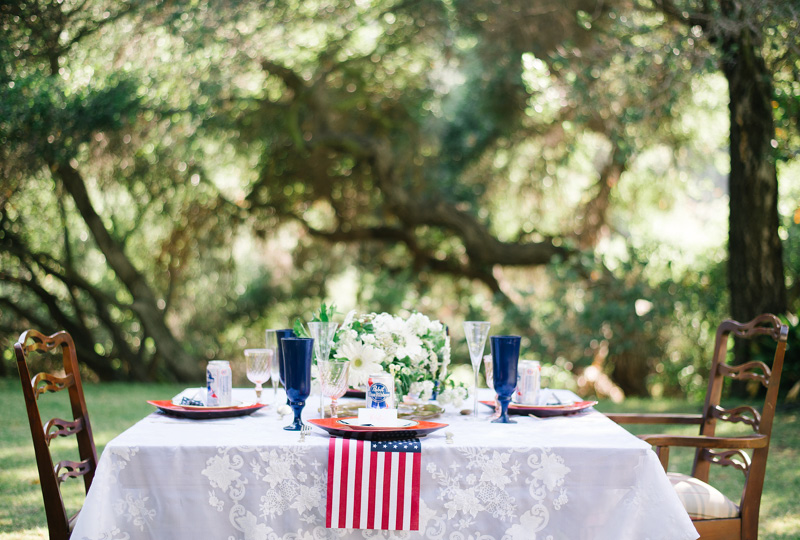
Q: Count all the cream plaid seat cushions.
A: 1